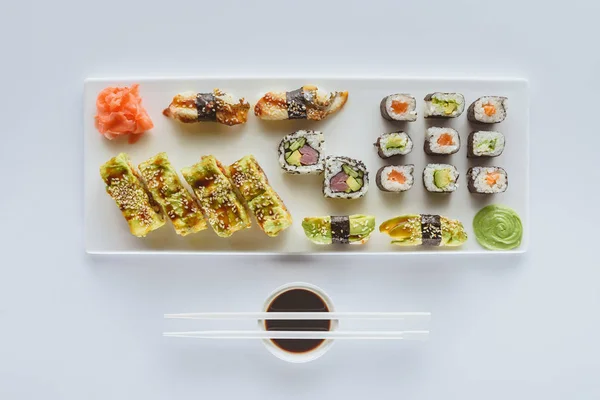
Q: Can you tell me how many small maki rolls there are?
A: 9